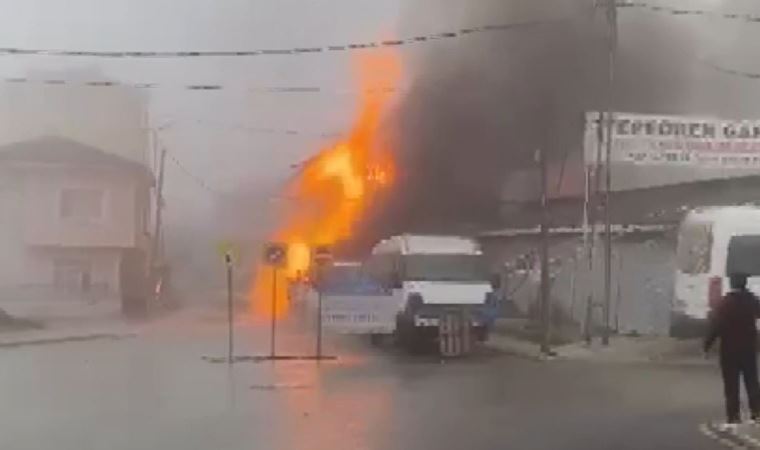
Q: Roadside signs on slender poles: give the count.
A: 3